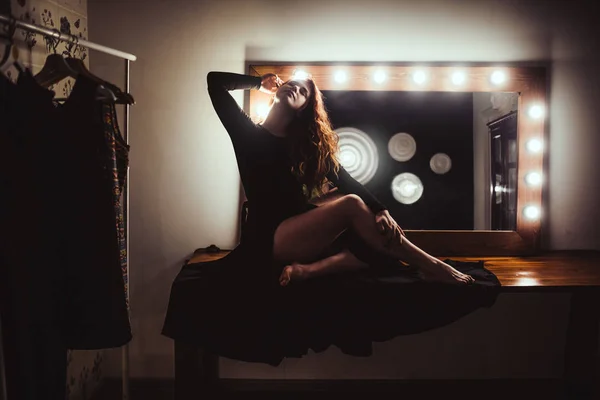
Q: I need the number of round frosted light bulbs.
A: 11